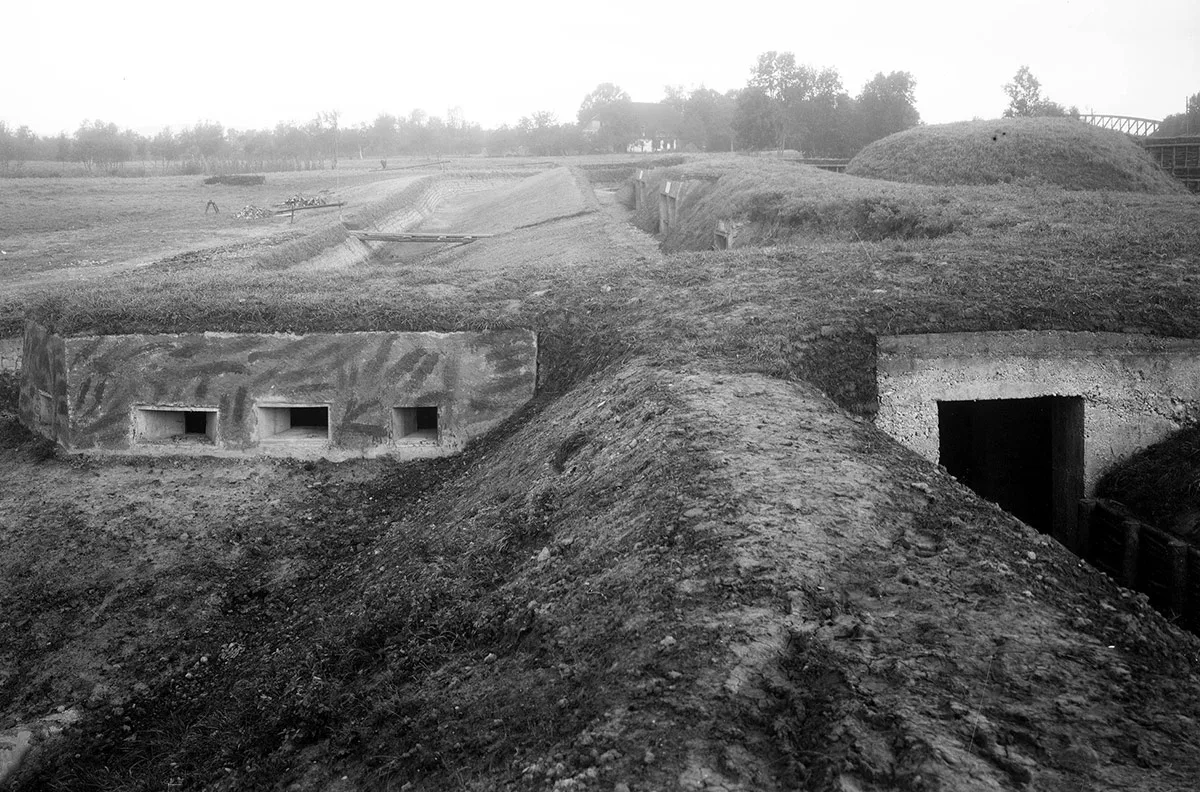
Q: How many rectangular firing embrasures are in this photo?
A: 3